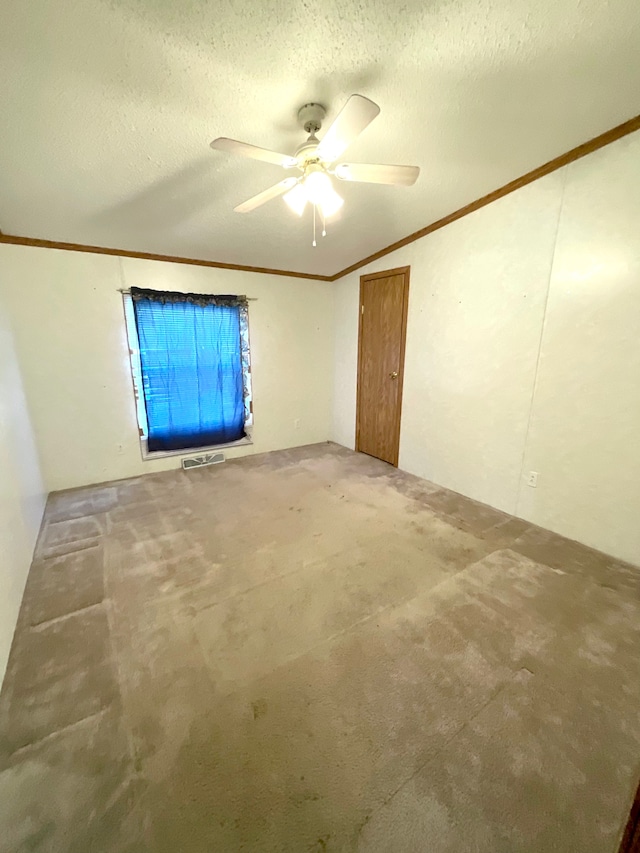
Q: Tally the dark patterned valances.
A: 1